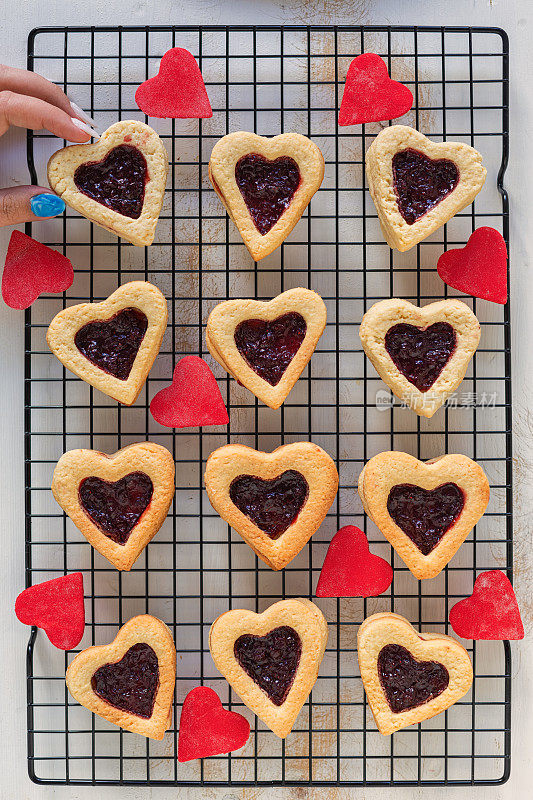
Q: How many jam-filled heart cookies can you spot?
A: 12